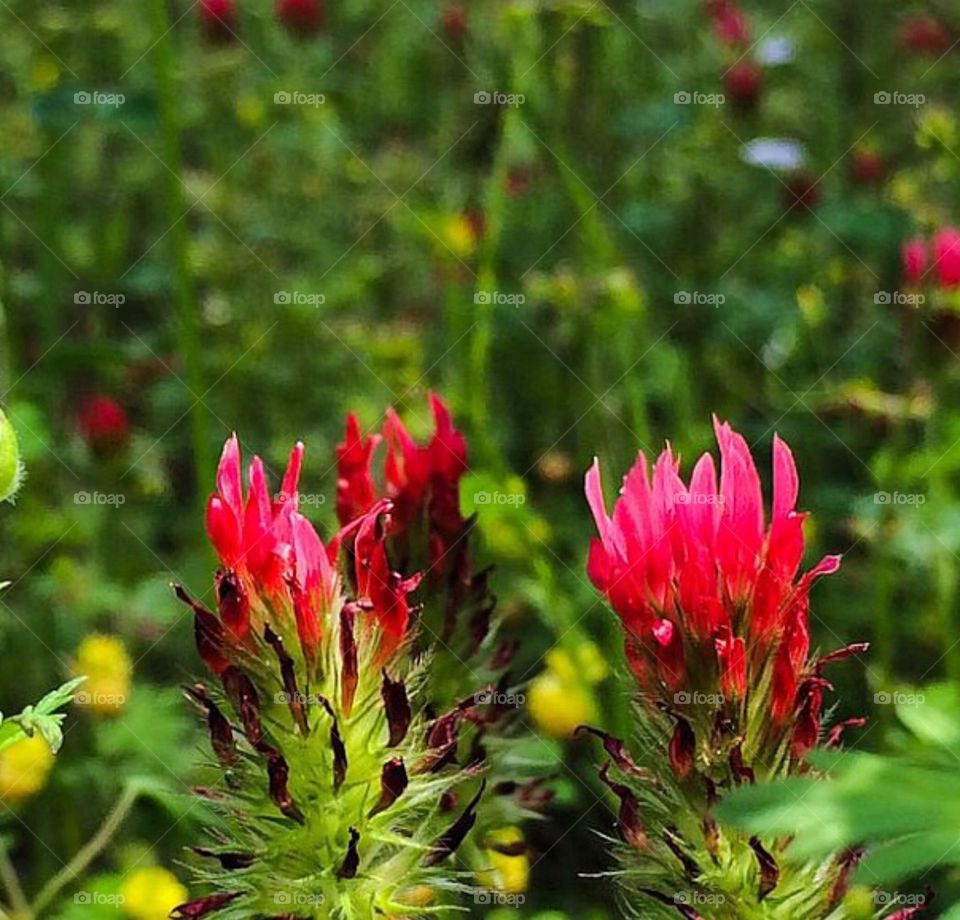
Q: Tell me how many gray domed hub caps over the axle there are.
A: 0